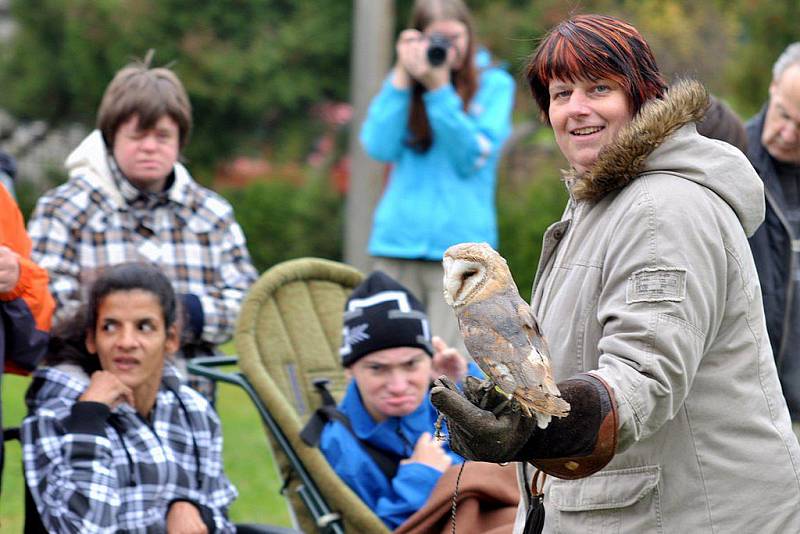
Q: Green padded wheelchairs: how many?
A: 1